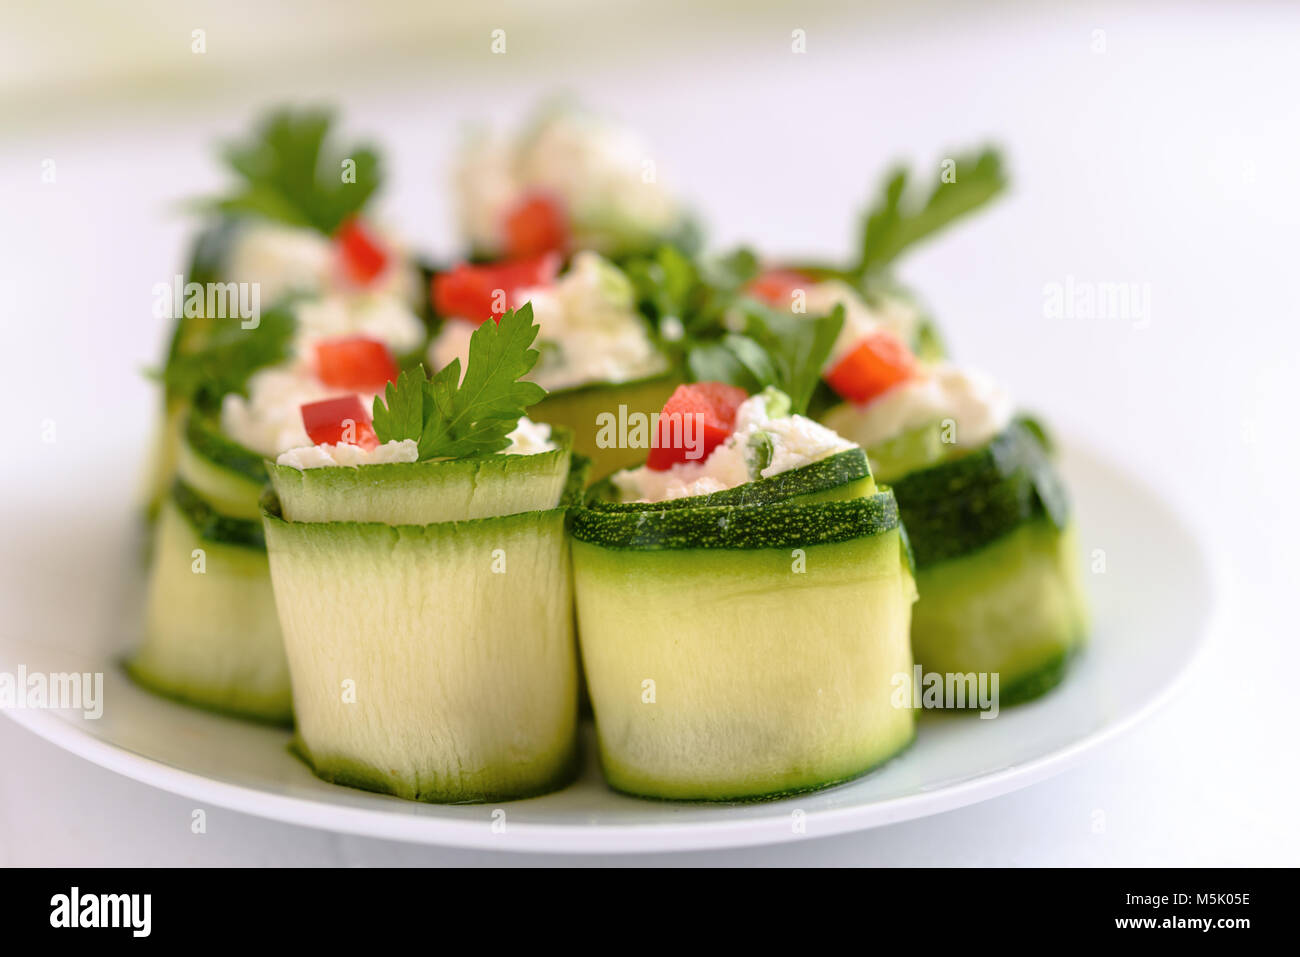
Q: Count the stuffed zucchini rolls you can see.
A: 8